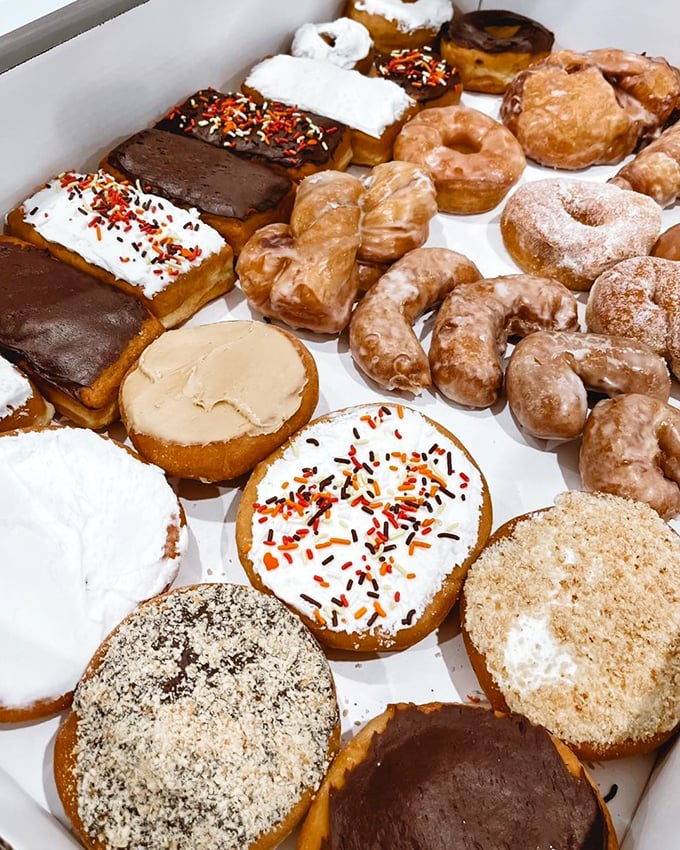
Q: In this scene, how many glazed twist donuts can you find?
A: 2